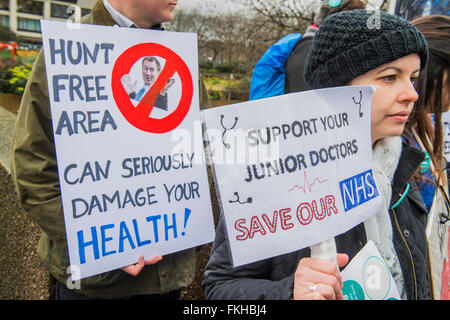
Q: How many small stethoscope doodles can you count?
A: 3